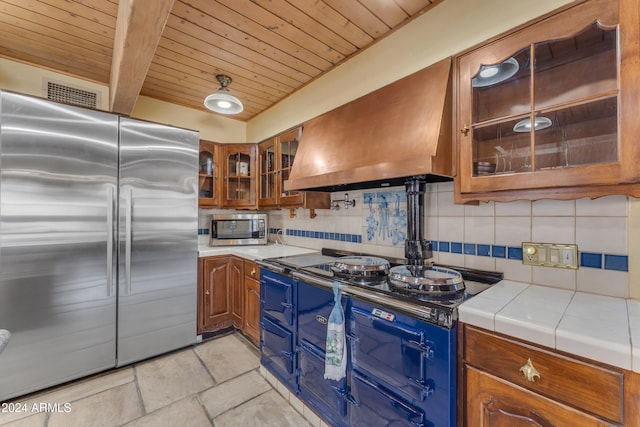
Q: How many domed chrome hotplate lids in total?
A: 2